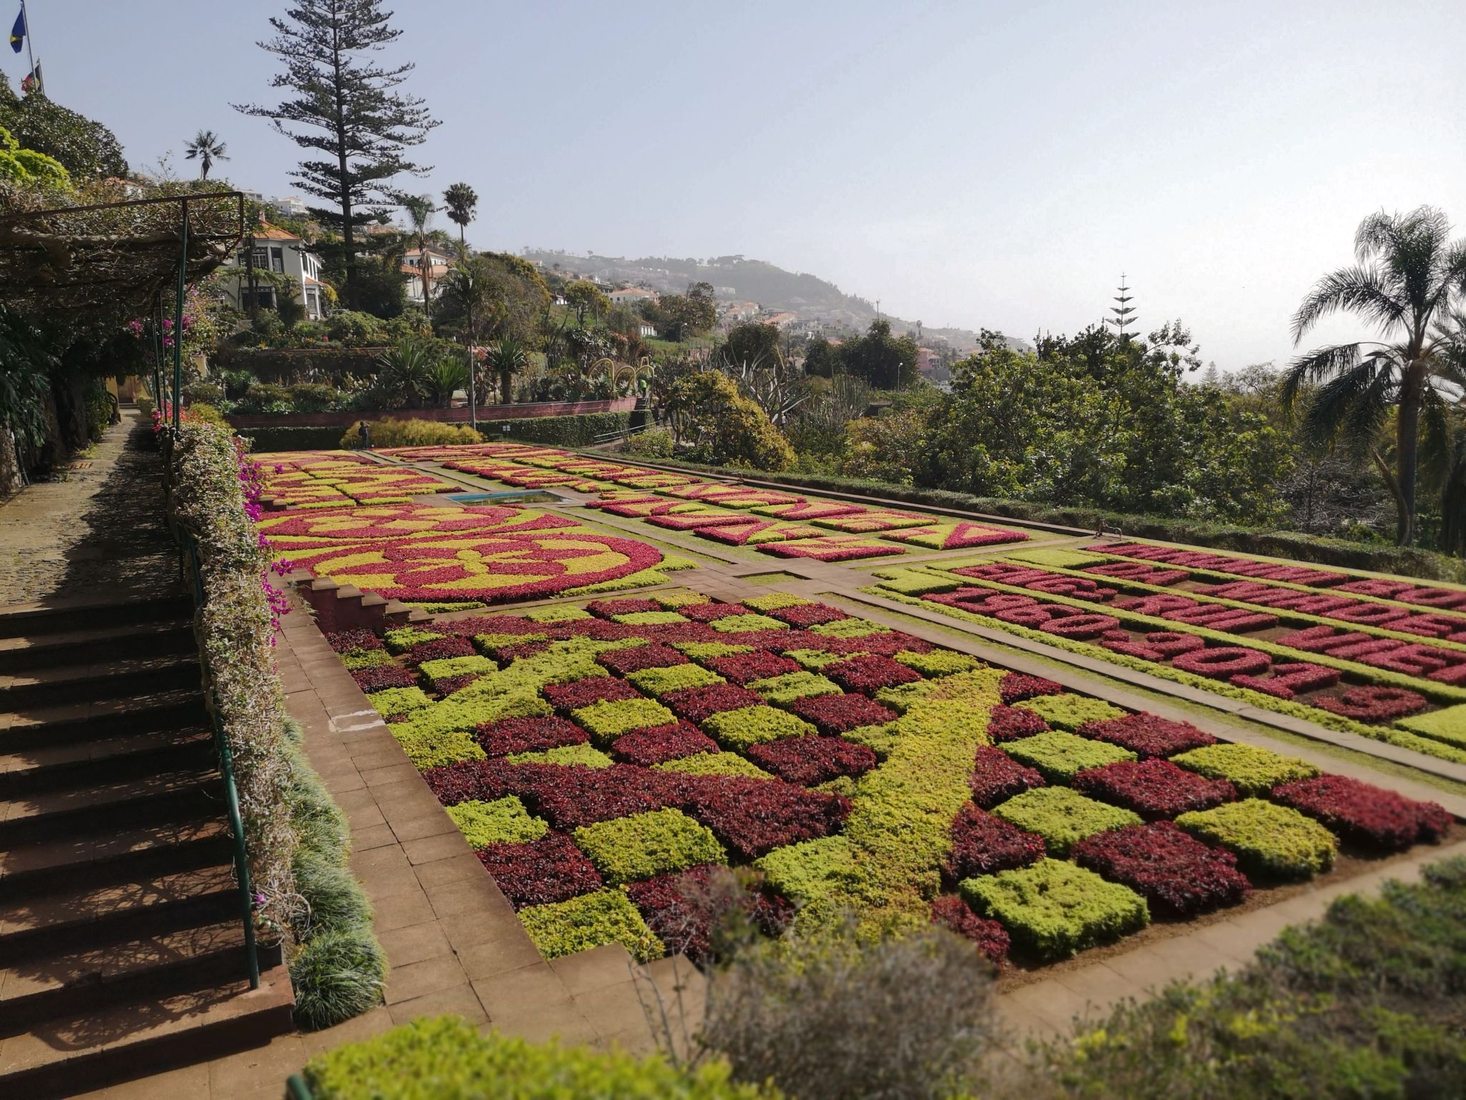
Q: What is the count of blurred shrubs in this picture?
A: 3